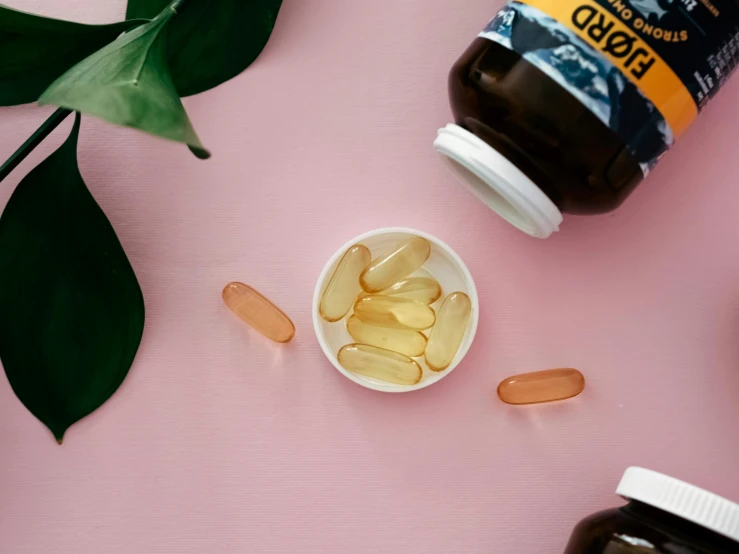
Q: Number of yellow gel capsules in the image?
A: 7